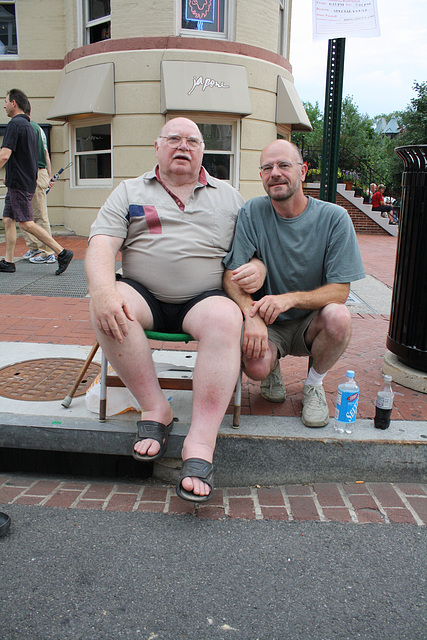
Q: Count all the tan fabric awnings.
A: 3